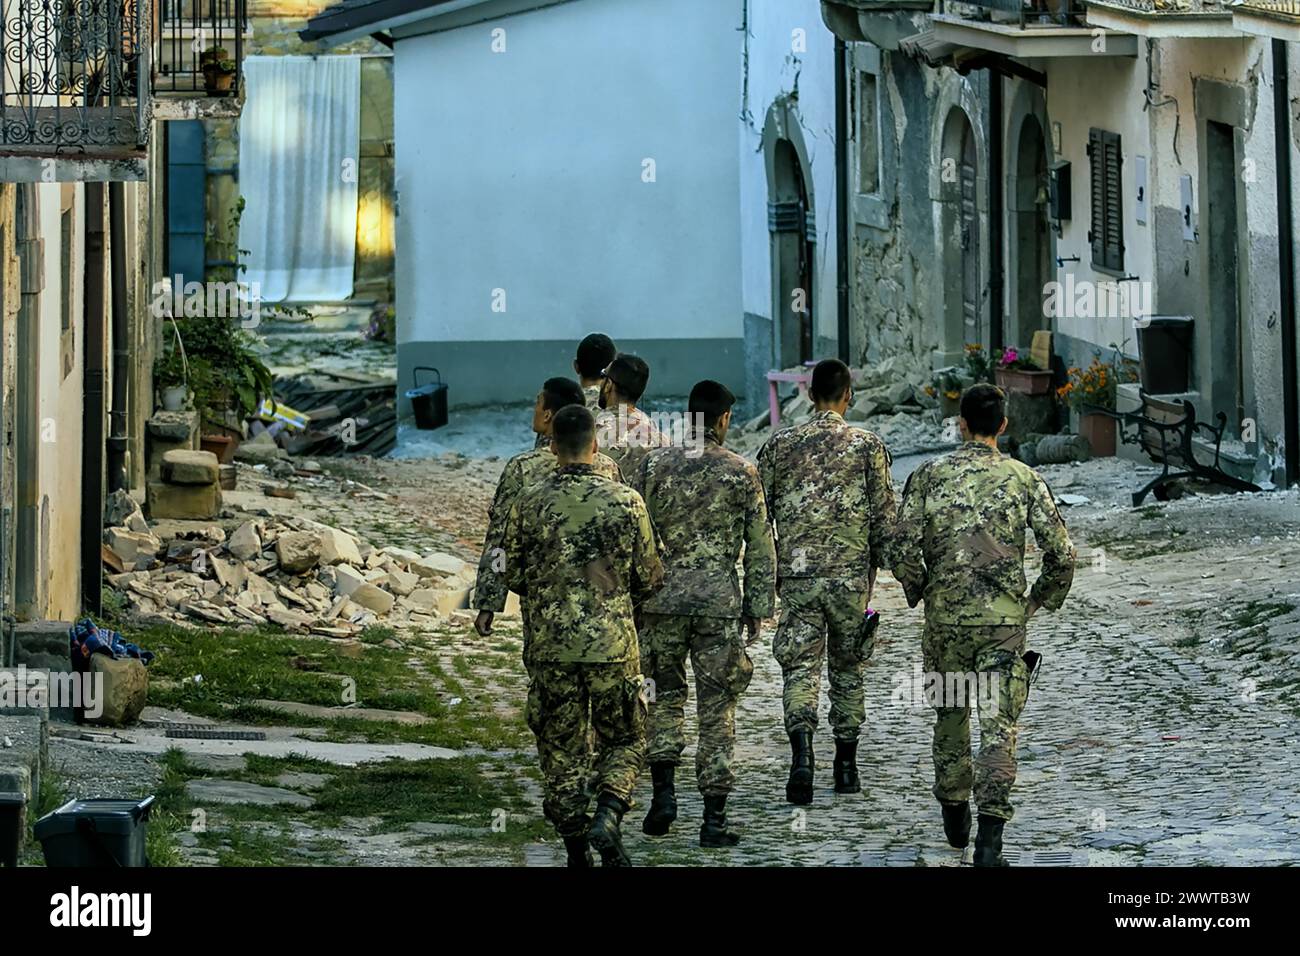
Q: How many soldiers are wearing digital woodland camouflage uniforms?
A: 7